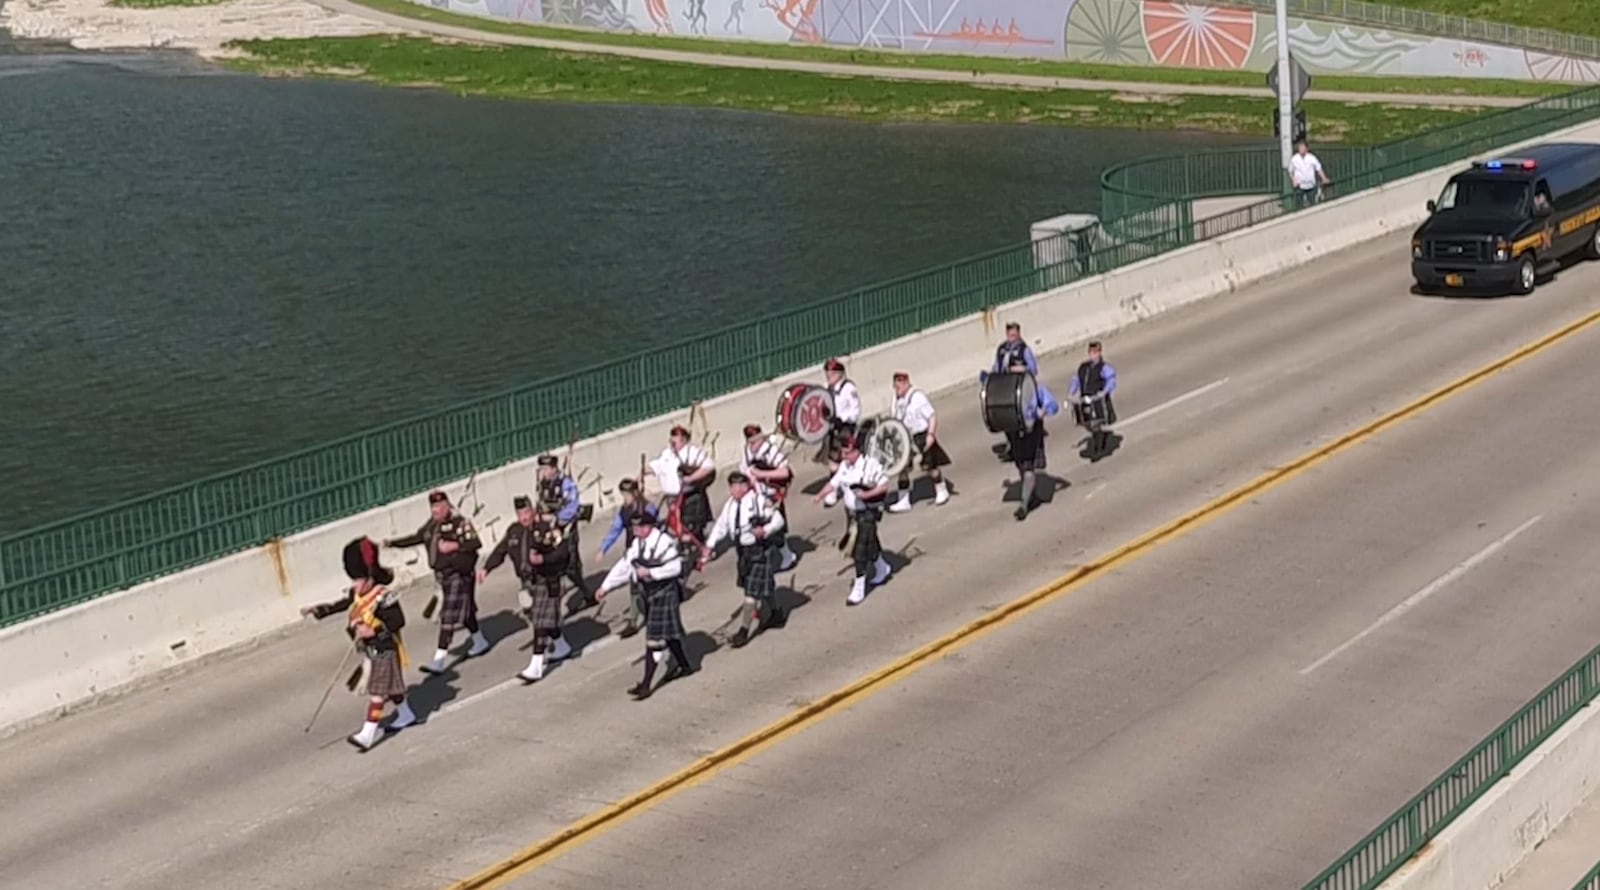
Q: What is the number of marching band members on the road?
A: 15